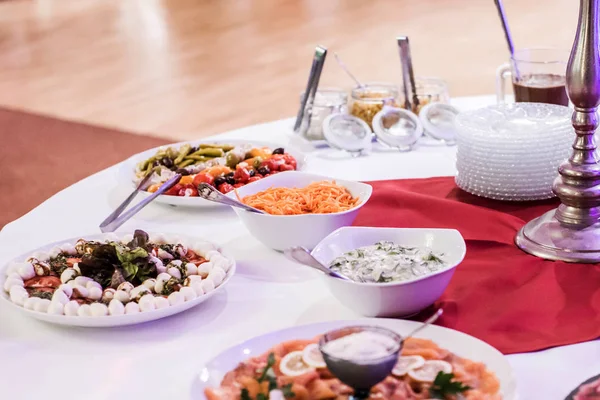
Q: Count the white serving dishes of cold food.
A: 5